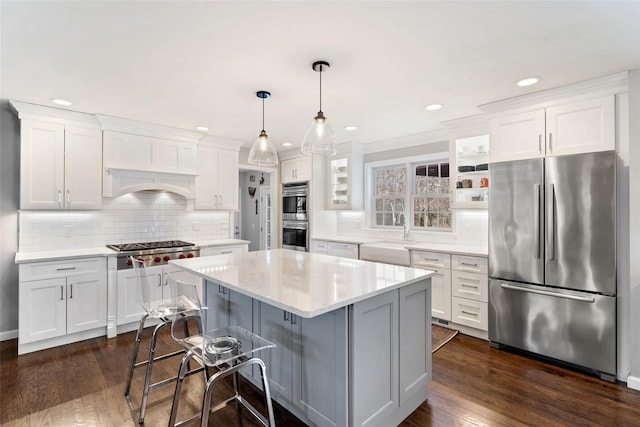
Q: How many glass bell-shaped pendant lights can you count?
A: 2